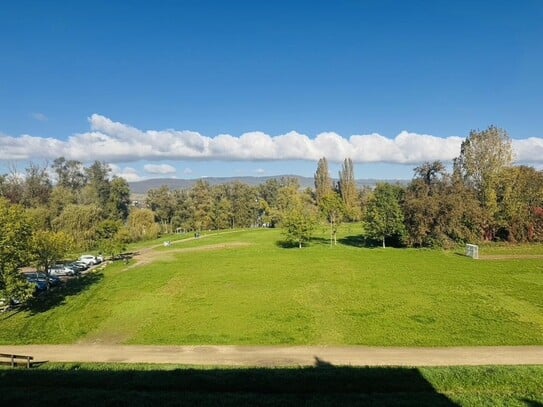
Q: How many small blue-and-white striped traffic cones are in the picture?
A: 0